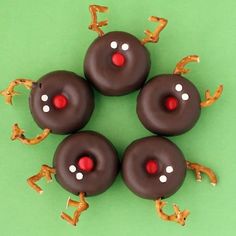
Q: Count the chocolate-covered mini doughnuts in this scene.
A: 5